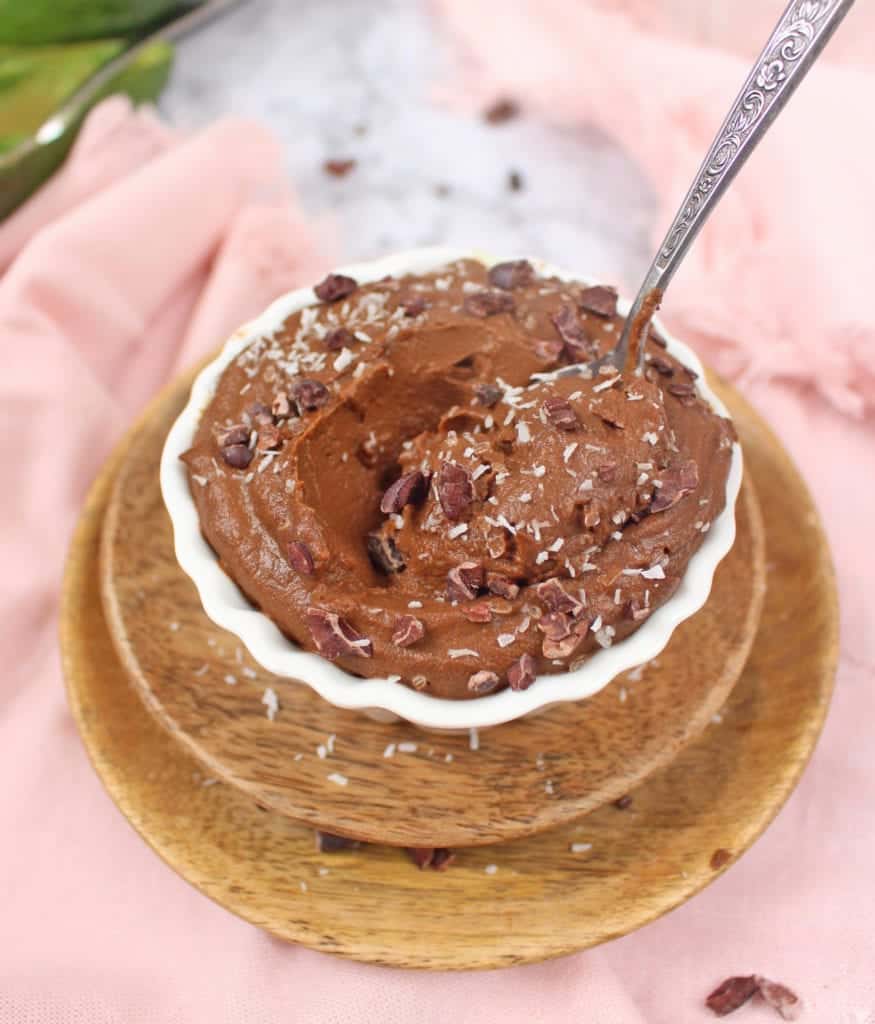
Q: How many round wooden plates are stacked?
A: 2